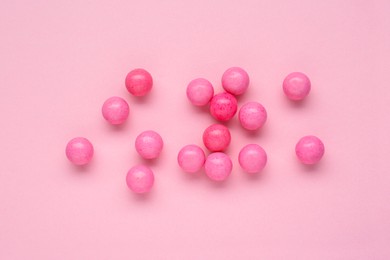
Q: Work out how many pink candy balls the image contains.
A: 15